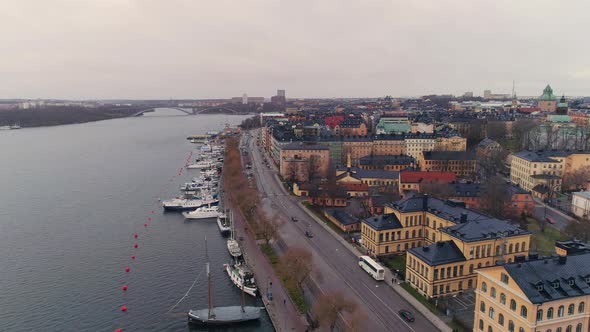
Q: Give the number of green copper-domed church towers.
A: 2